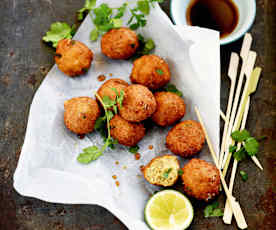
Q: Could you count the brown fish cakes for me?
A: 11